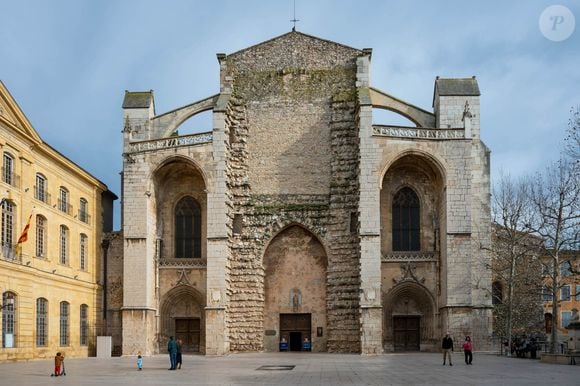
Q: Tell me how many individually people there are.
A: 6